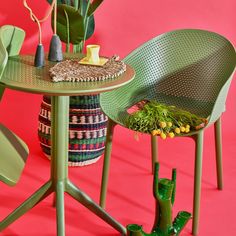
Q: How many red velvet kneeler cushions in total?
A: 0